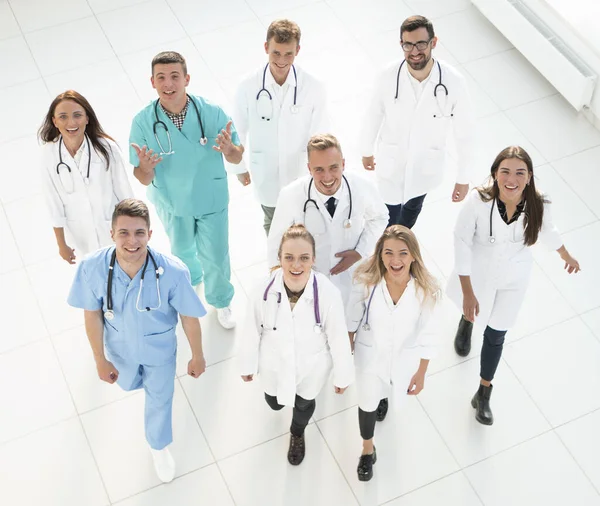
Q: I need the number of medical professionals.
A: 9